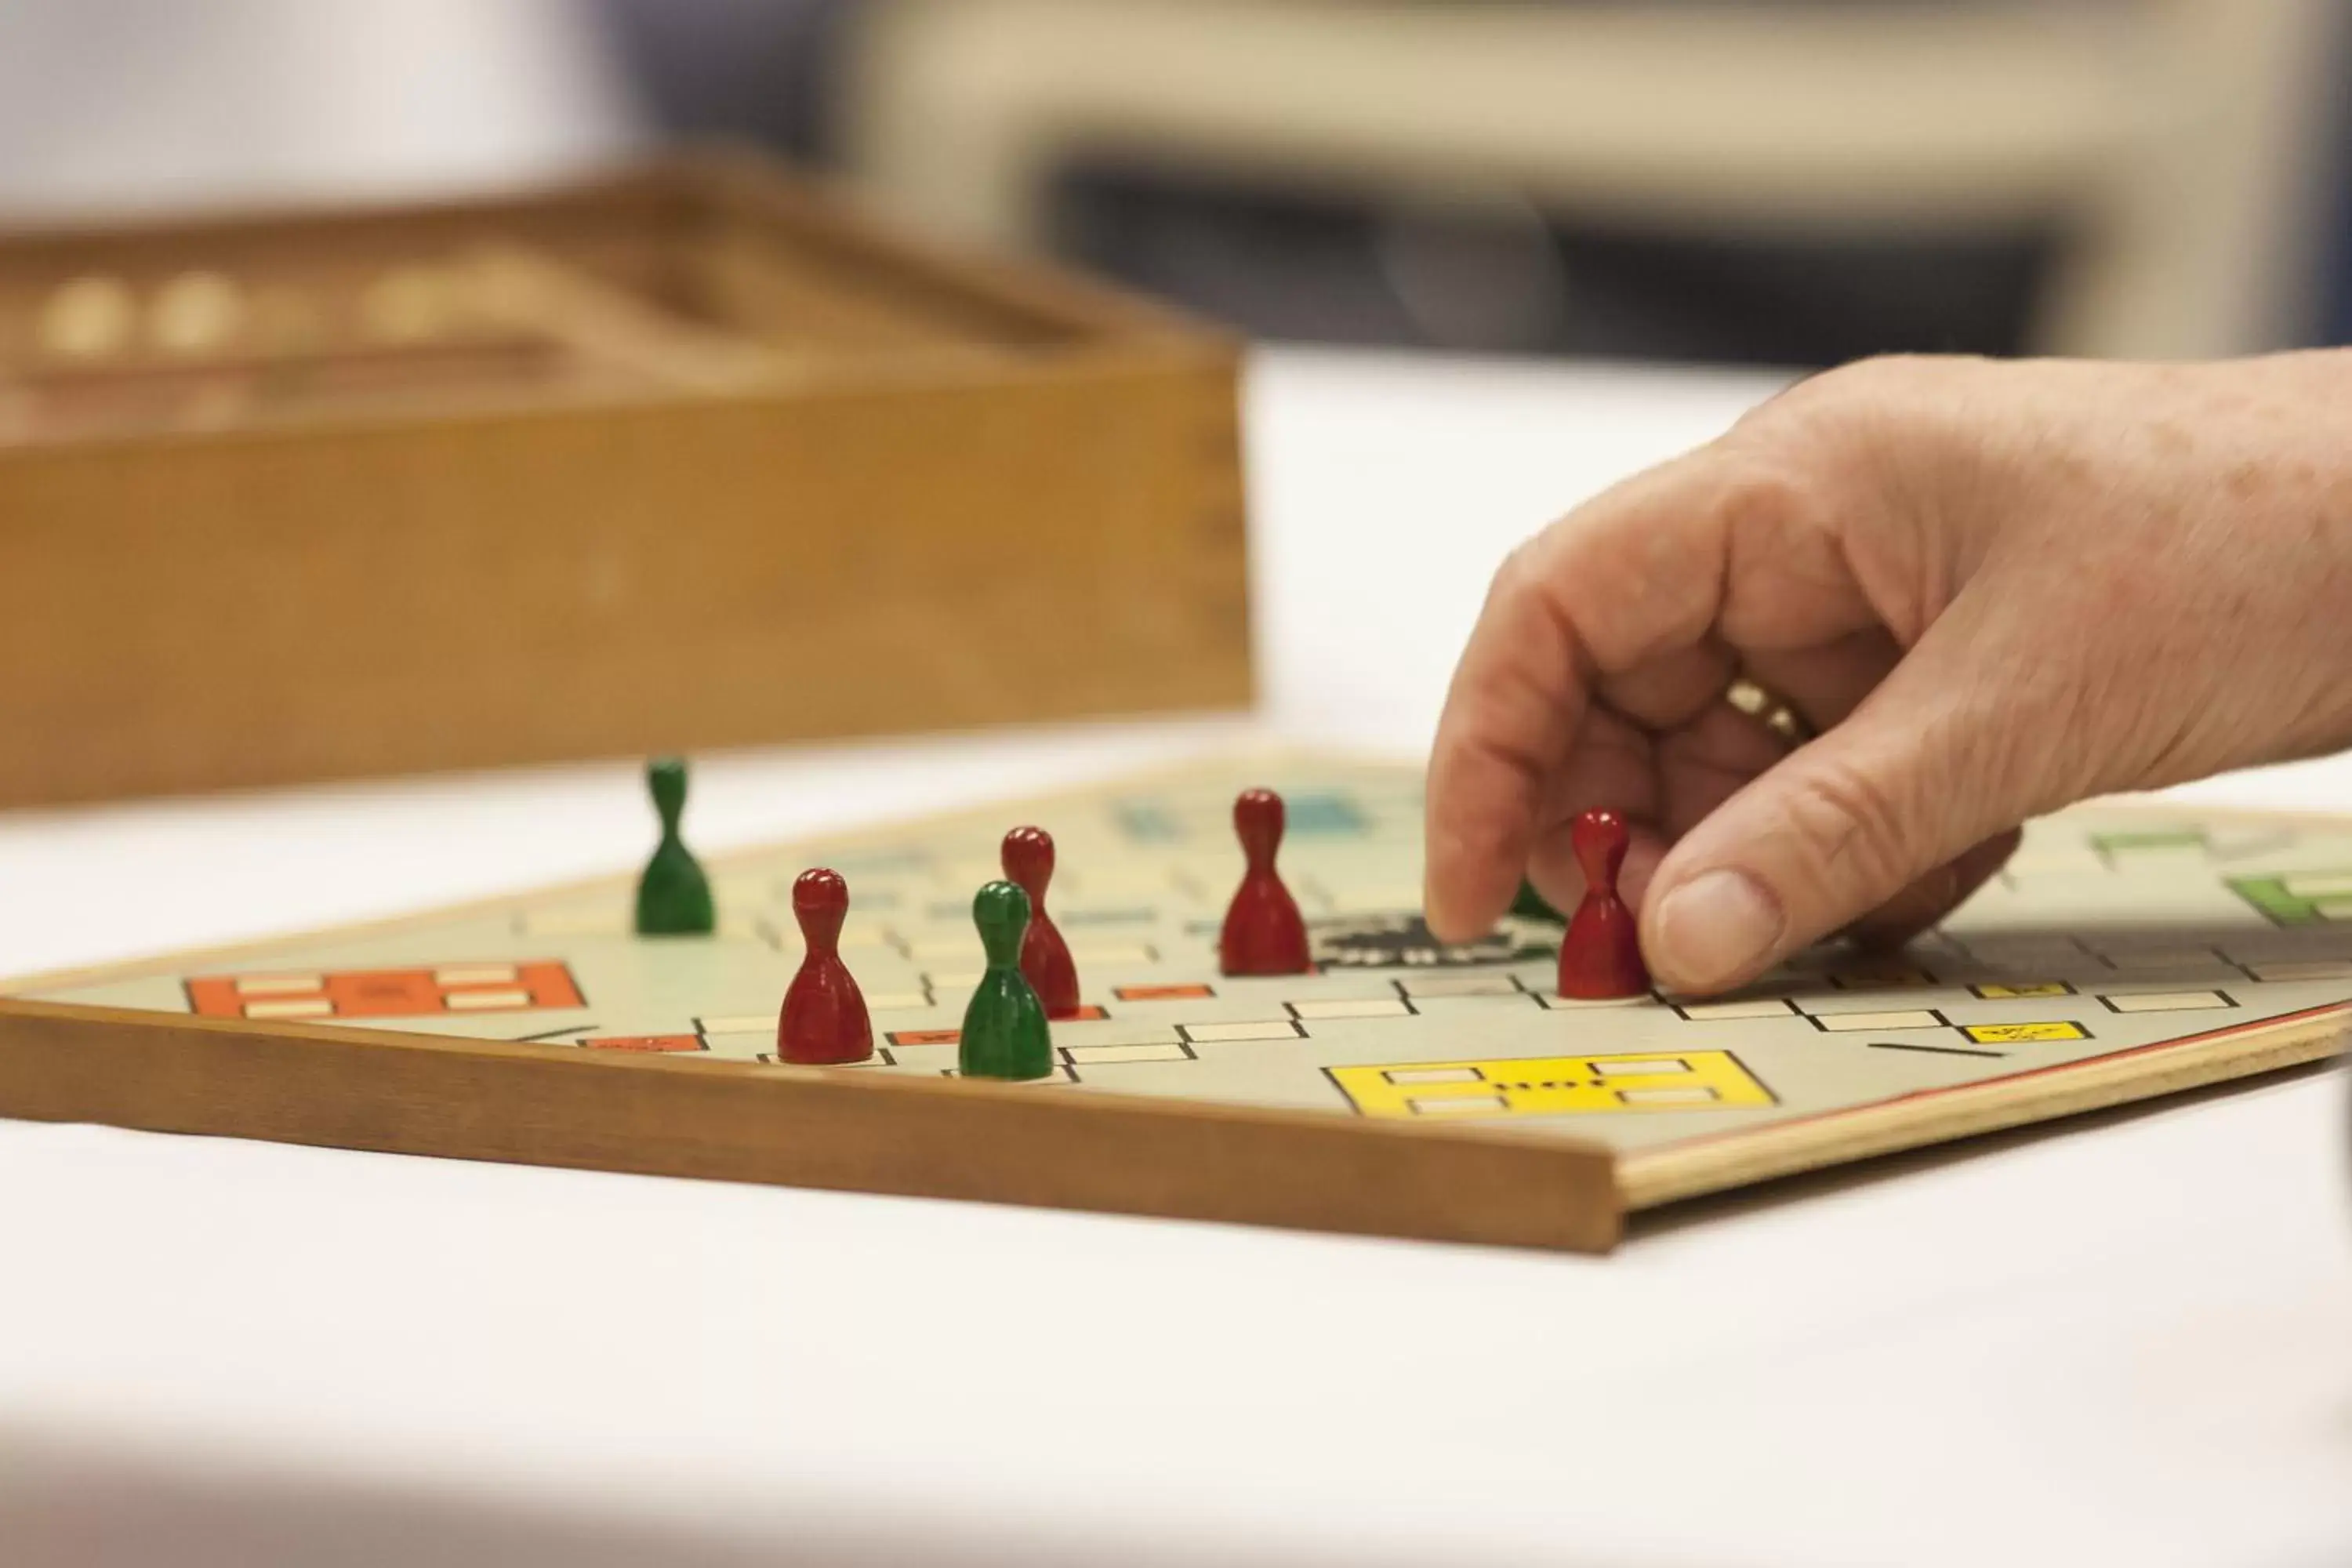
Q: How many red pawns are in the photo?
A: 4